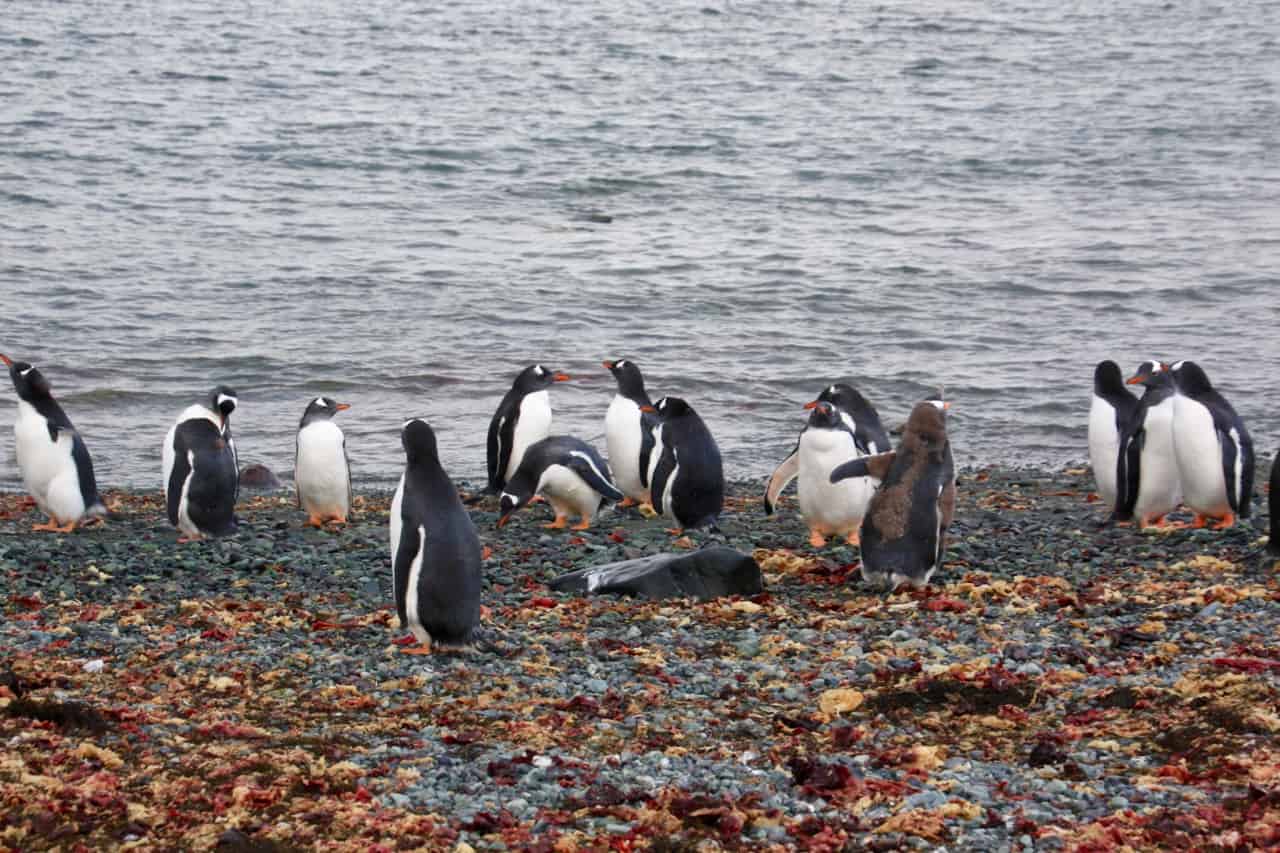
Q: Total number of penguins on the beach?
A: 15